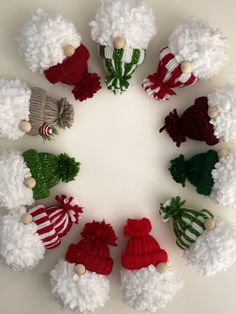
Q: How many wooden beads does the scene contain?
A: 11